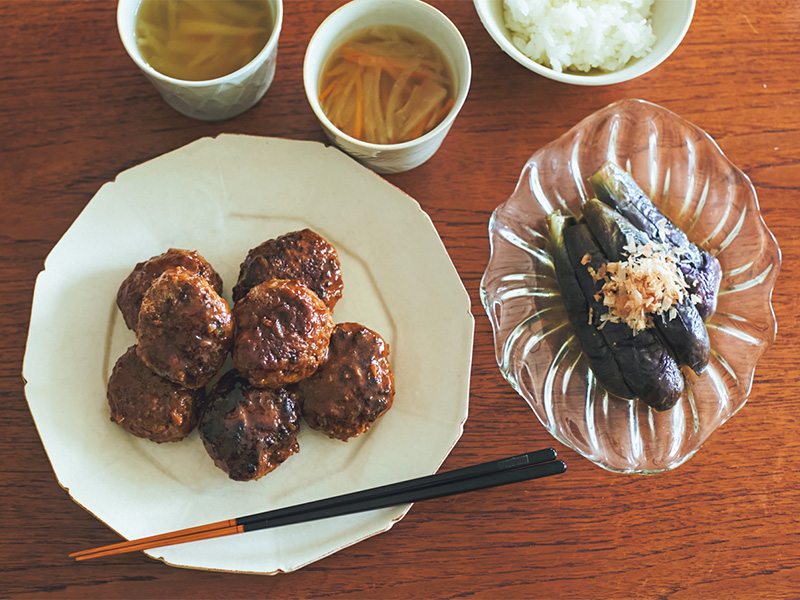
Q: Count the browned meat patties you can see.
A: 7